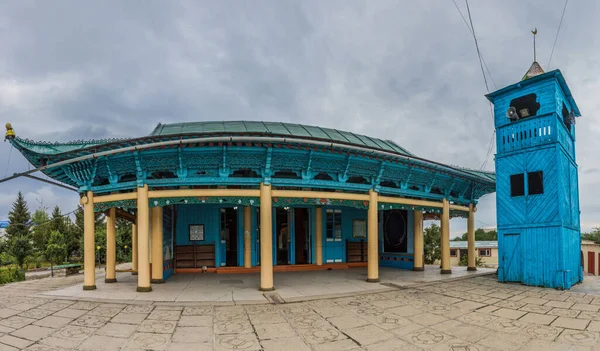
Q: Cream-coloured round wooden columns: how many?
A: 12